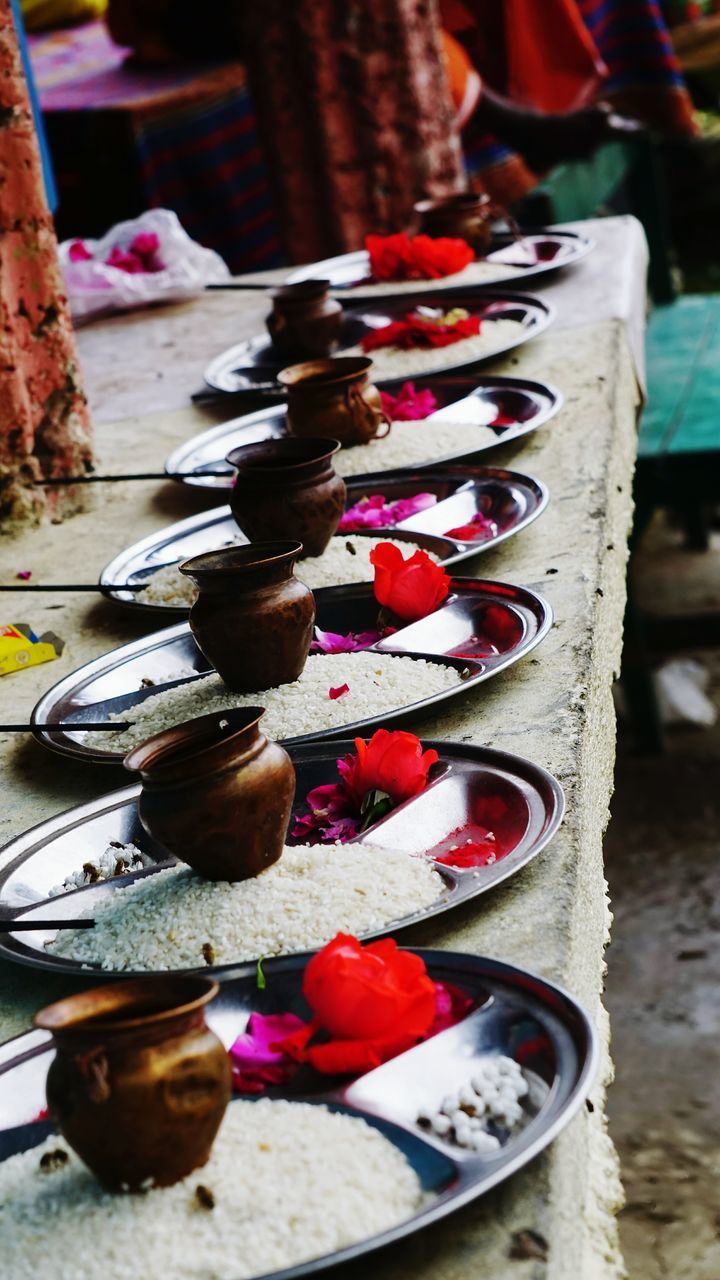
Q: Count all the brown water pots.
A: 7